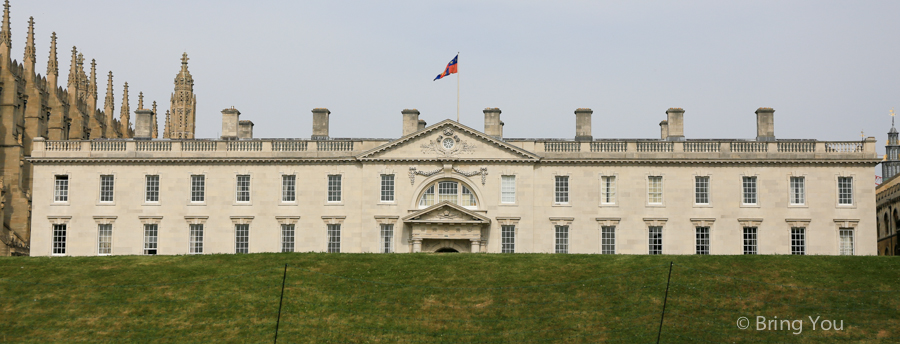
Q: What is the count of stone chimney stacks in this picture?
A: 12